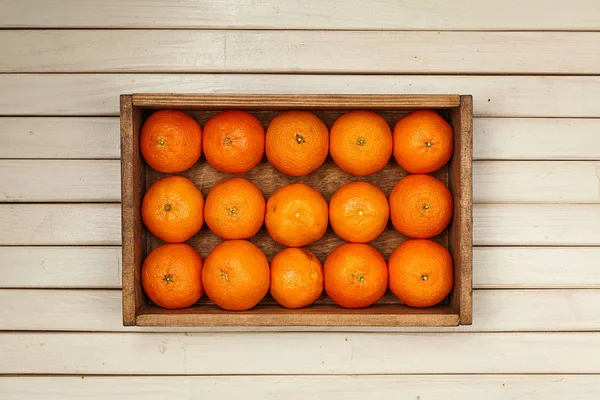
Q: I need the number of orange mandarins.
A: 15